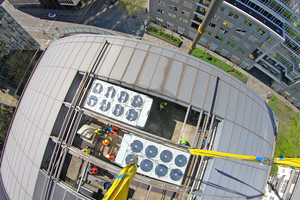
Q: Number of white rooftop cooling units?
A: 2